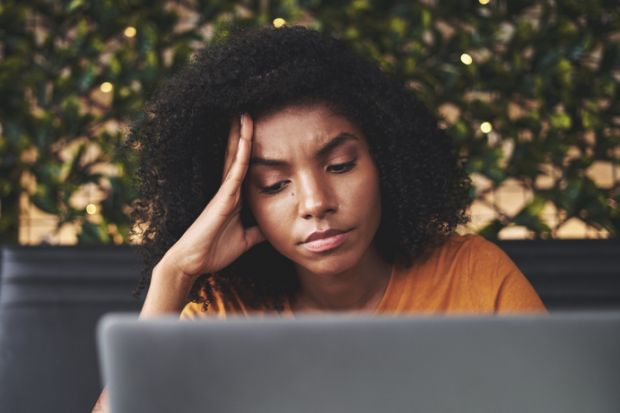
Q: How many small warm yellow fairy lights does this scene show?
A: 7